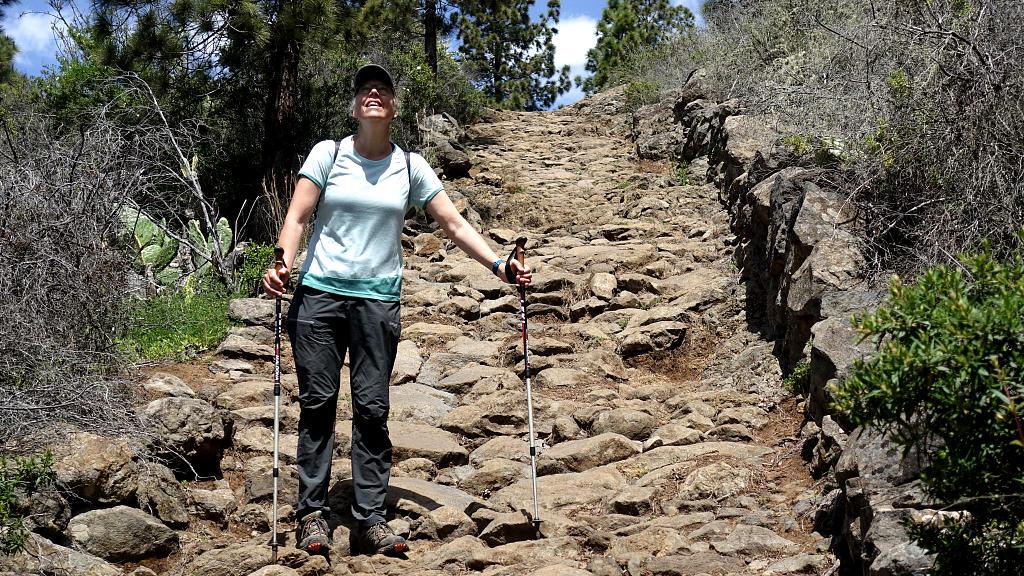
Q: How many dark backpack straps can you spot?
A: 2